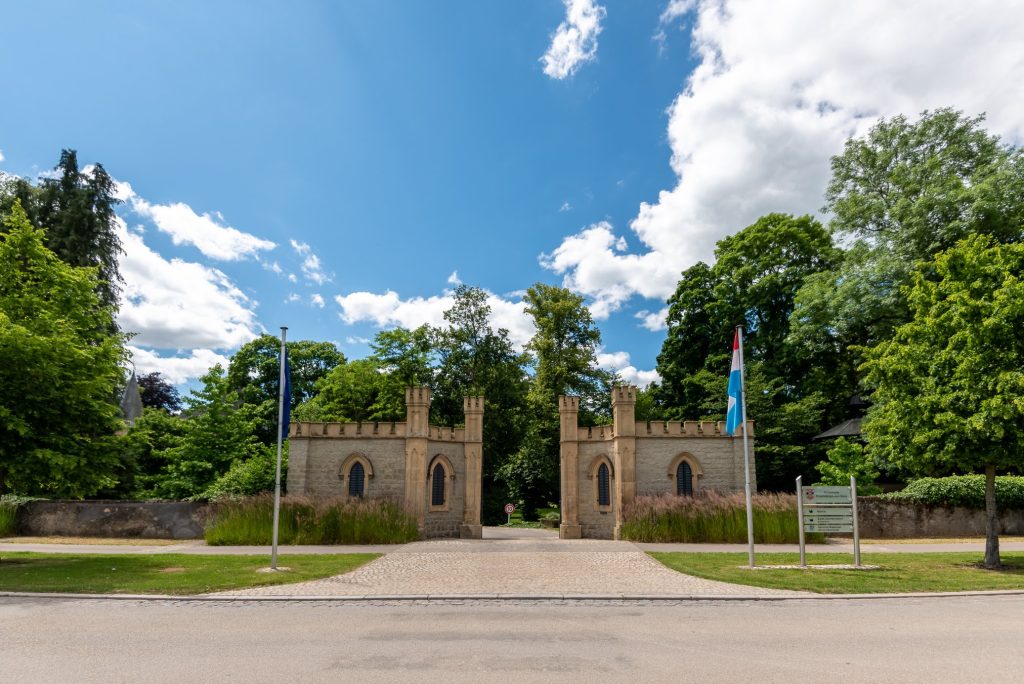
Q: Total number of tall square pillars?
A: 4